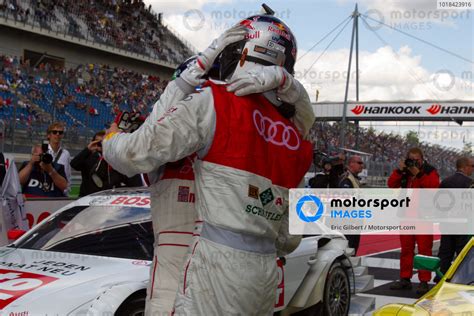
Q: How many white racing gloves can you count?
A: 2